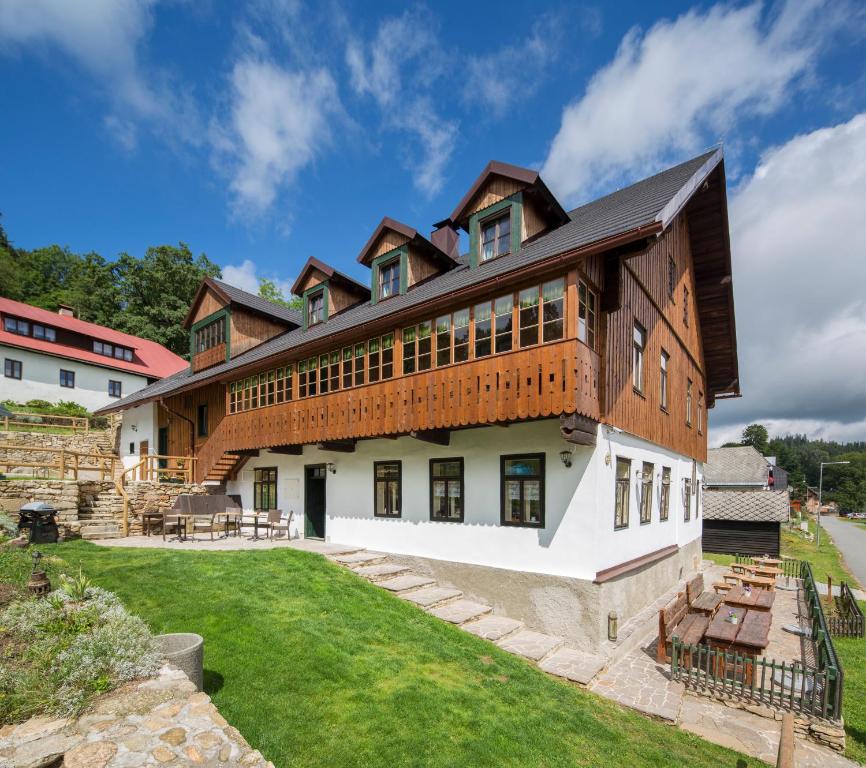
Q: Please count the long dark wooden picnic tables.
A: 2